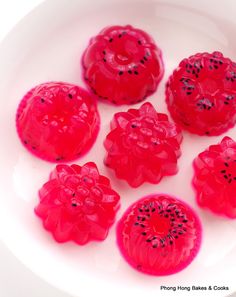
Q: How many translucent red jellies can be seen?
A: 7